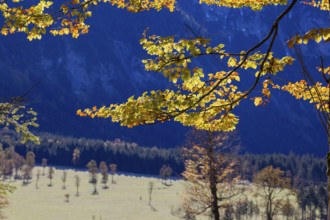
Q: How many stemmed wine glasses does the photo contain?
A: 0